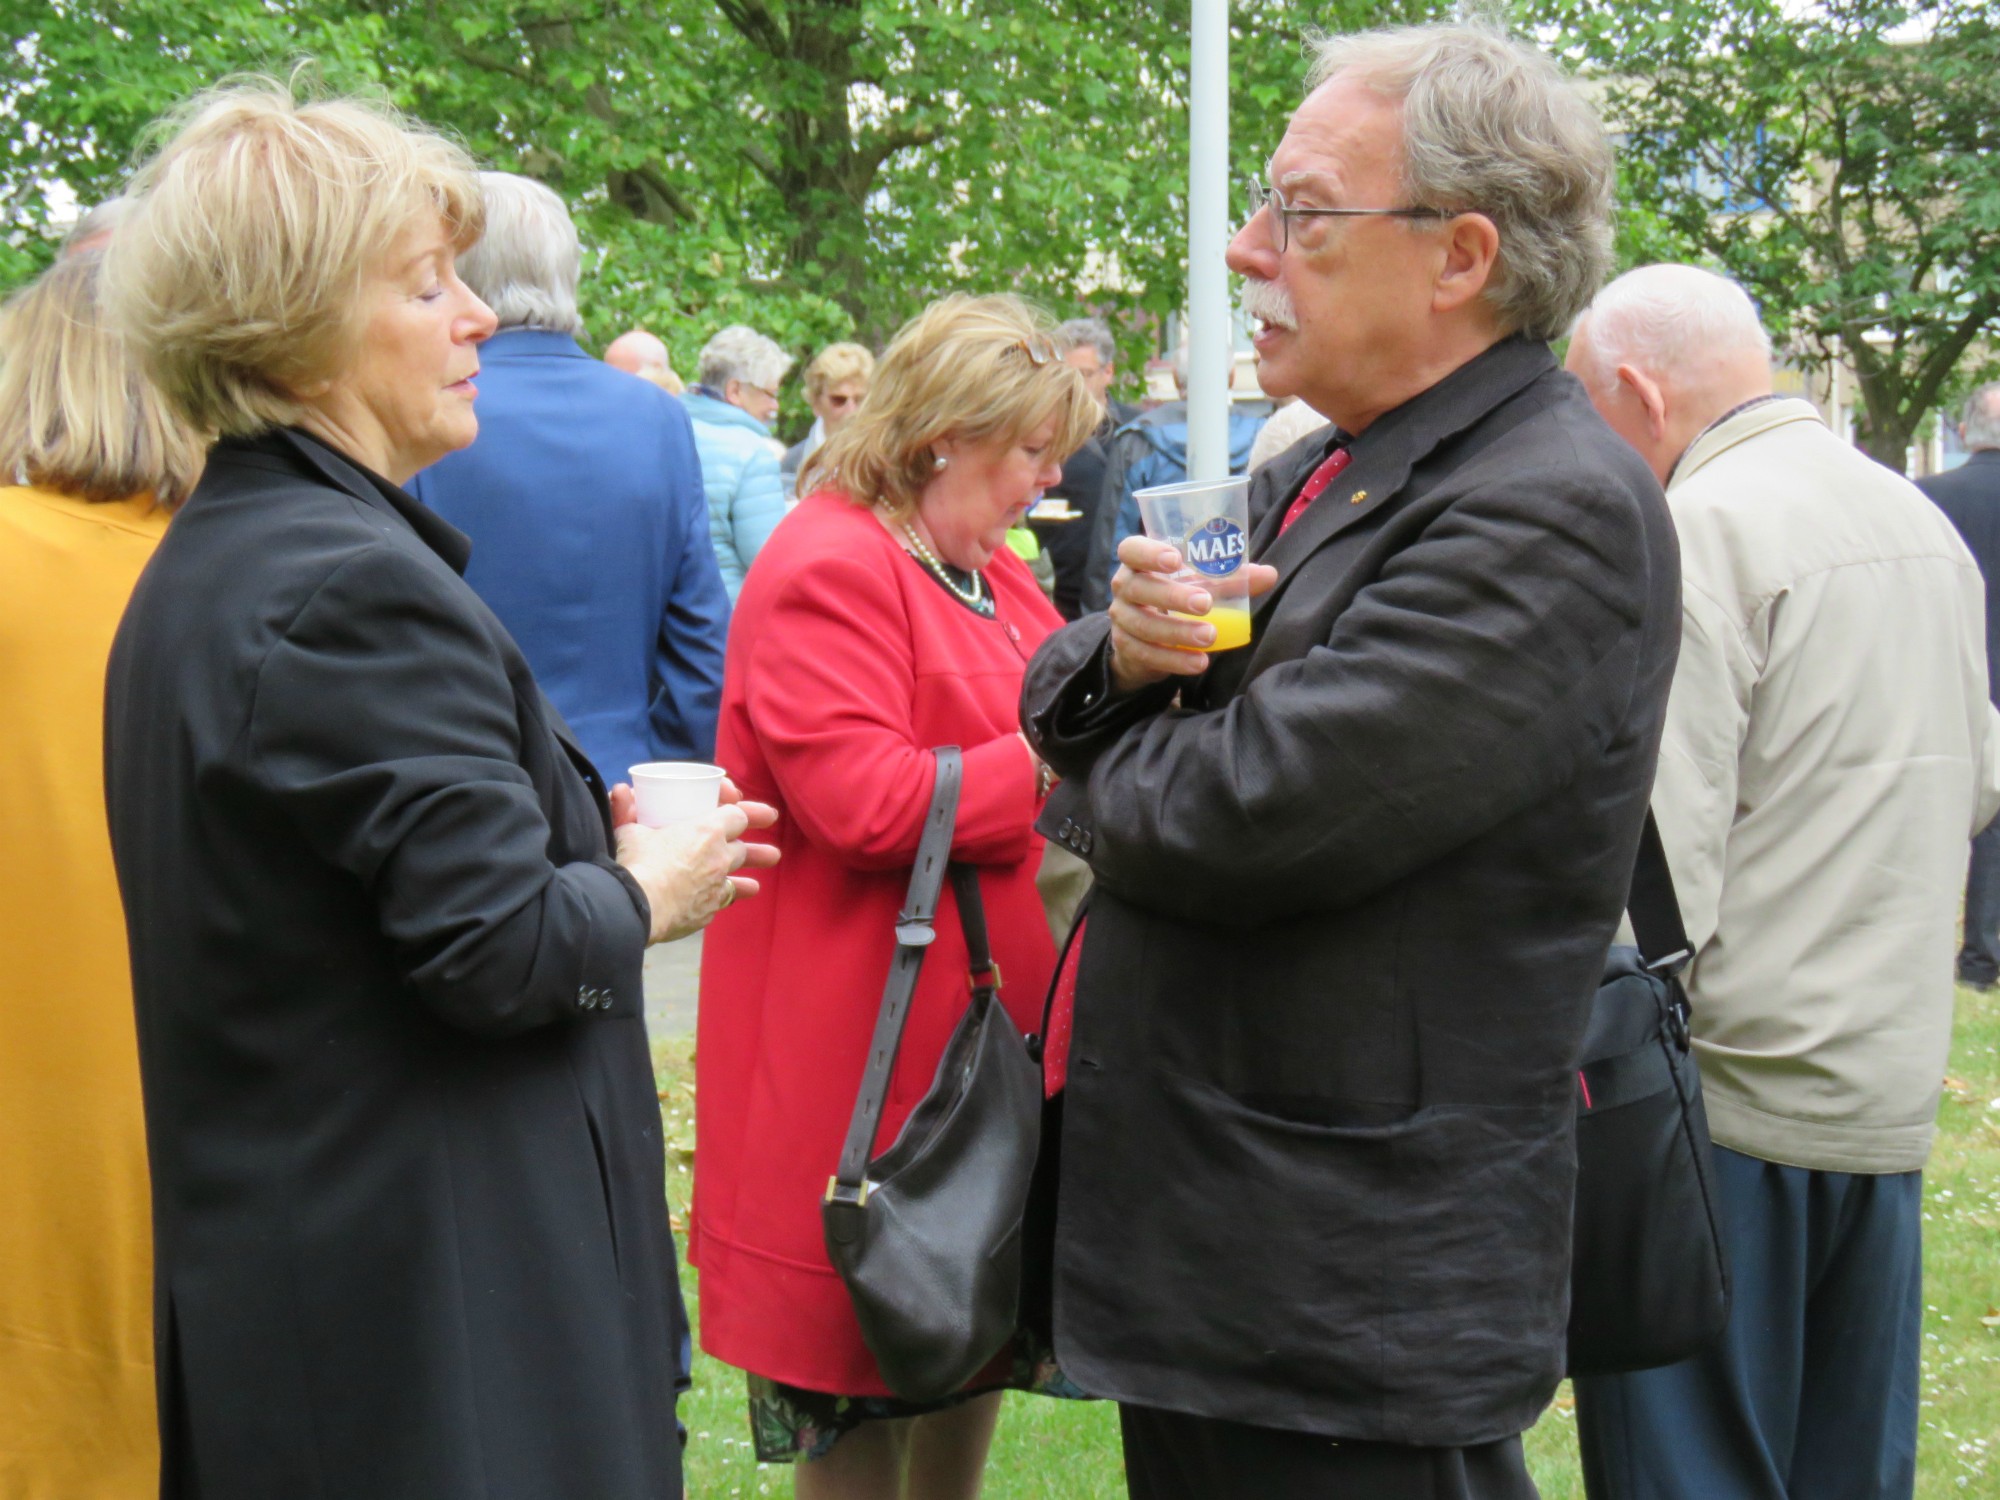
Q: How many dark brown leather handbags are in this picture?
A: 1